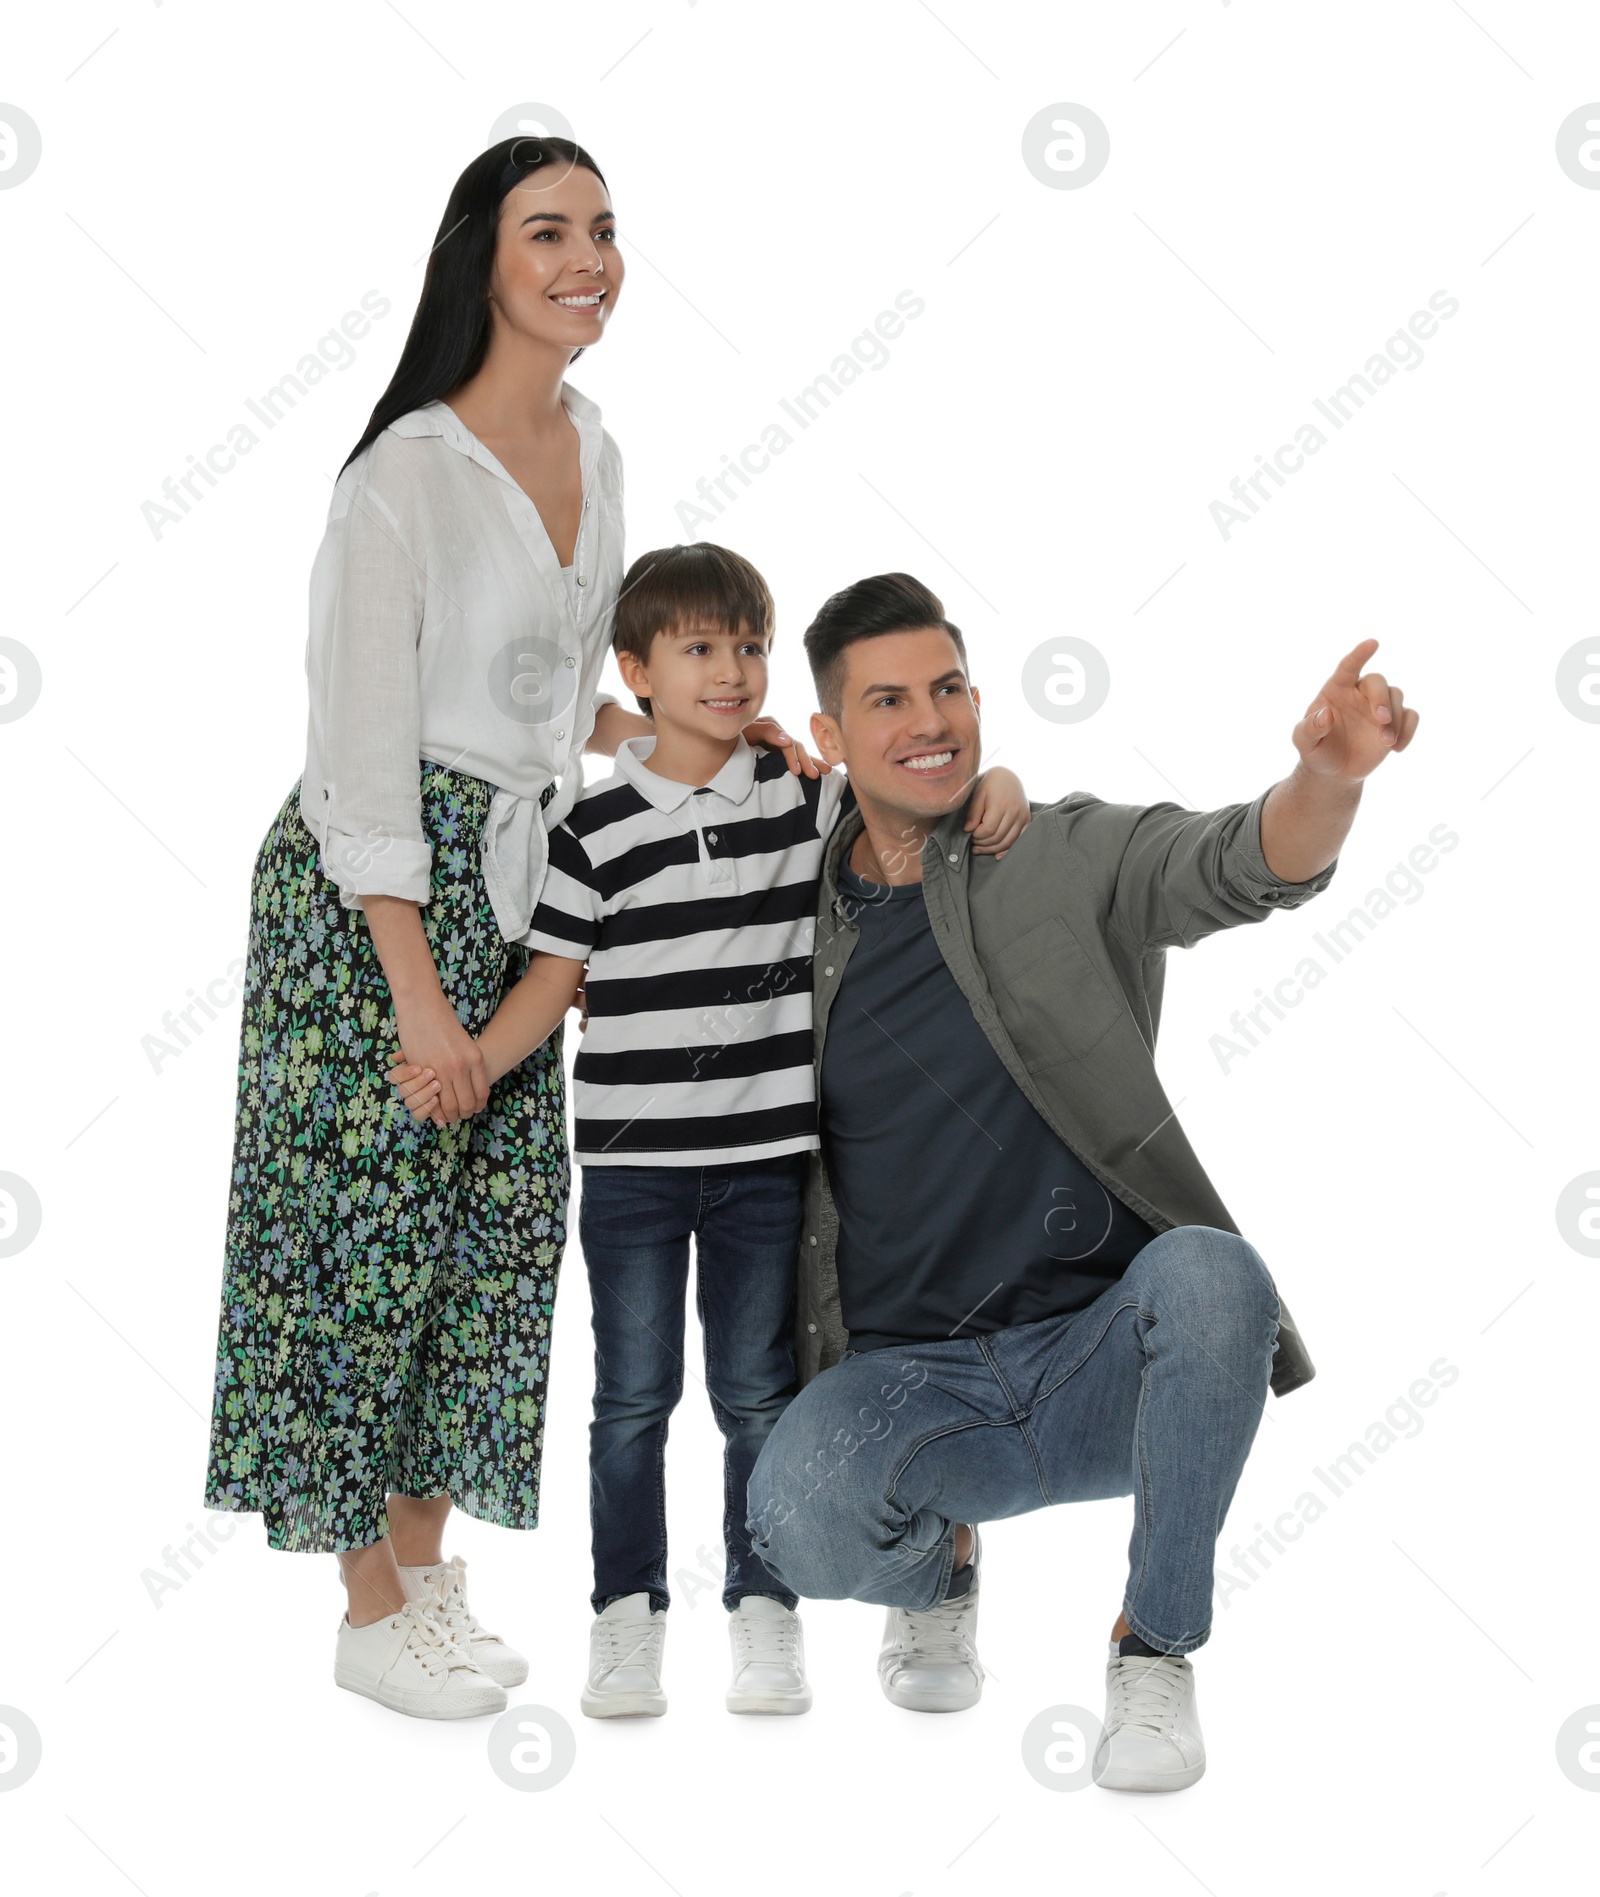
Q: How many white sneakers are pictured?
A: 6